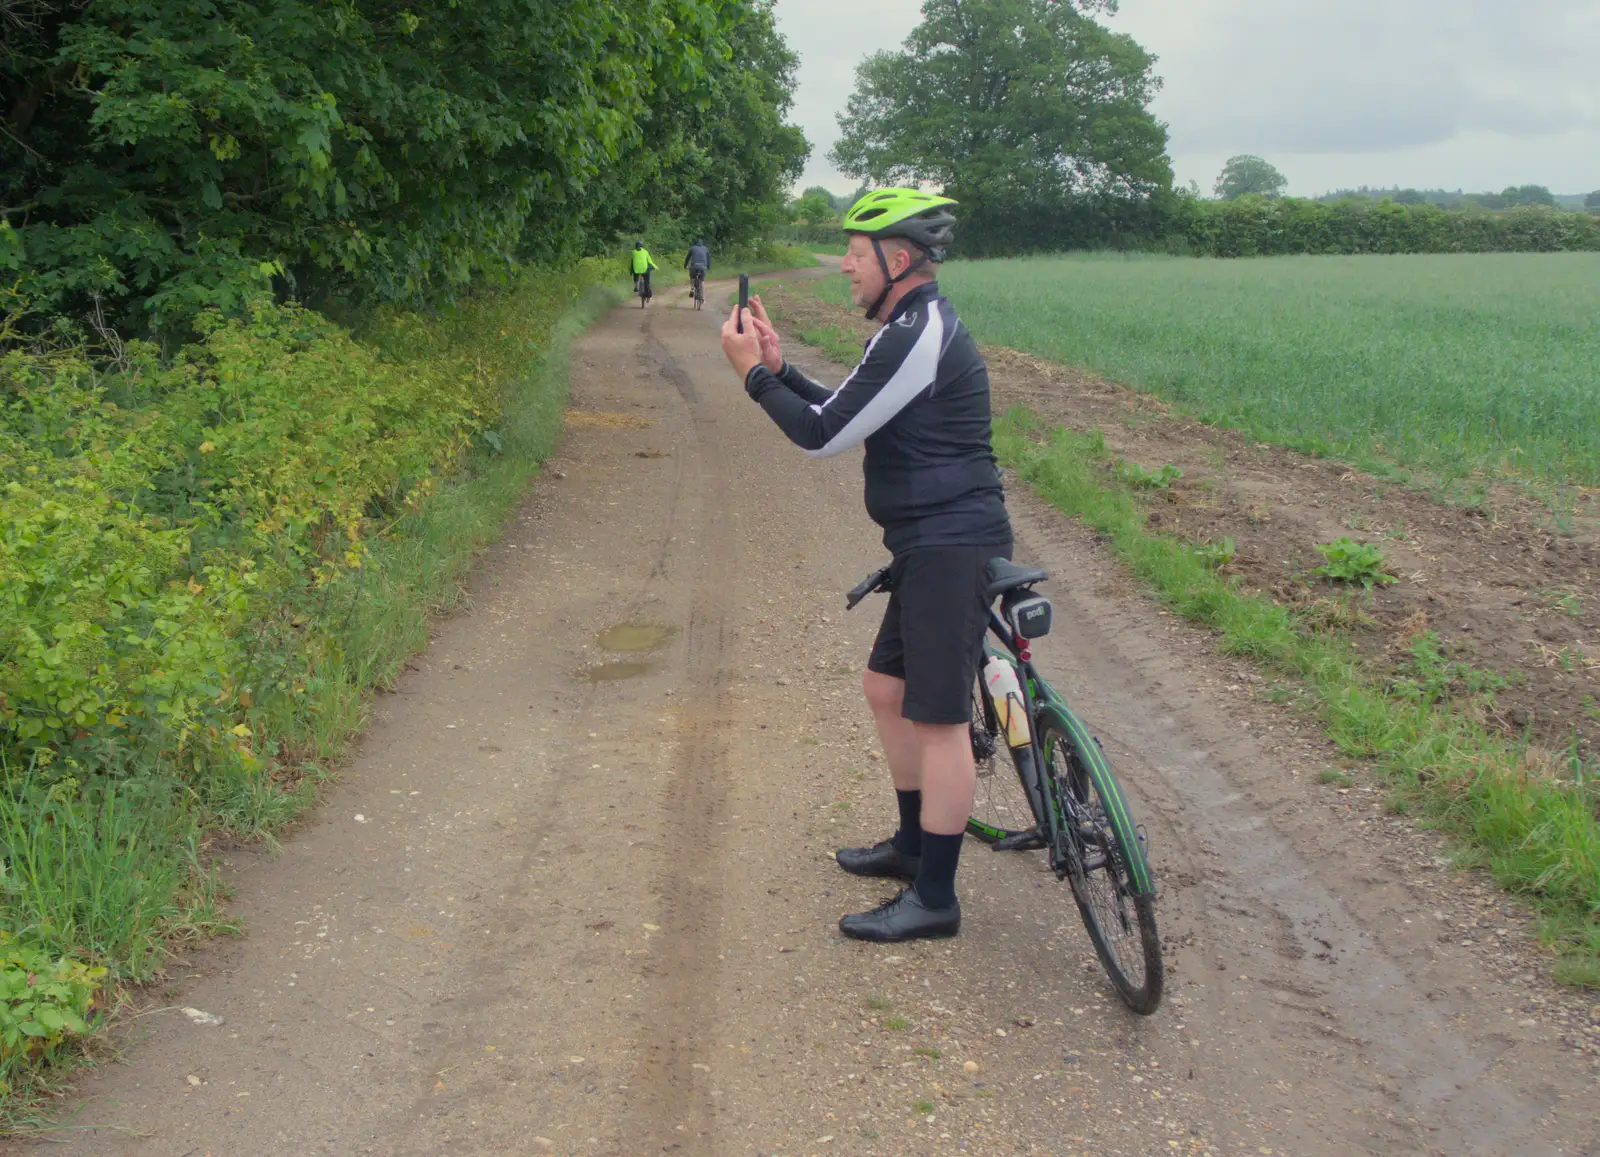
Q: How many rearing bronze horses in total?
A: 0